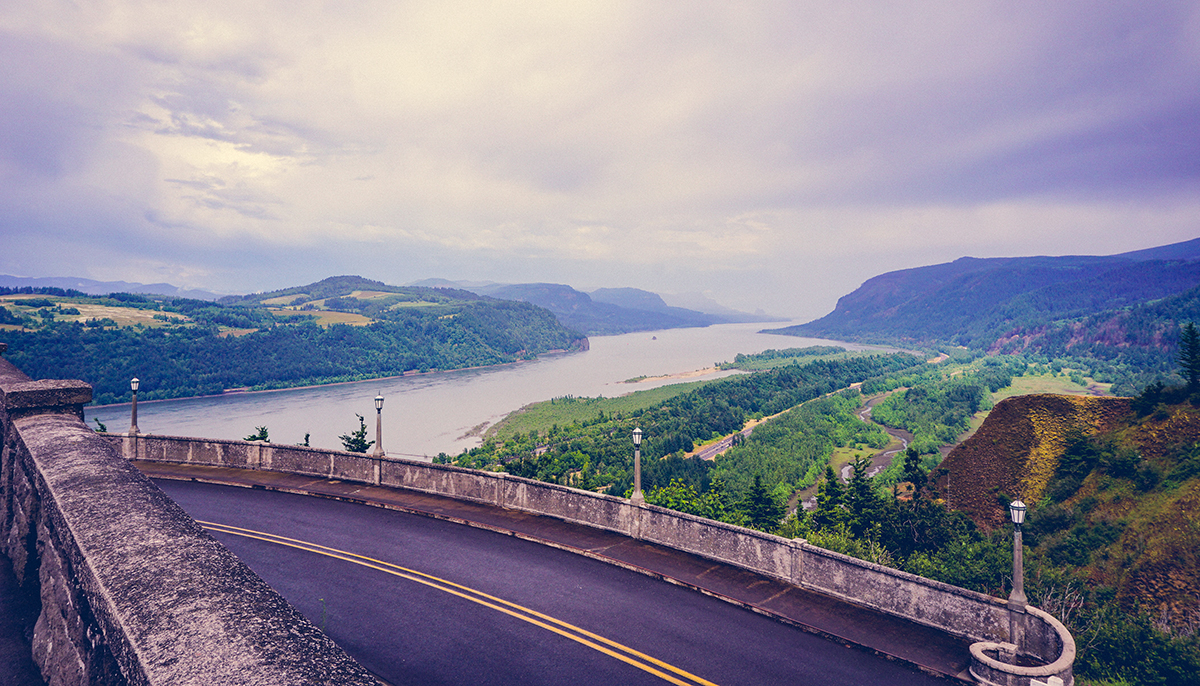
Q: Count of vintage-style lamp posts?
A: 4